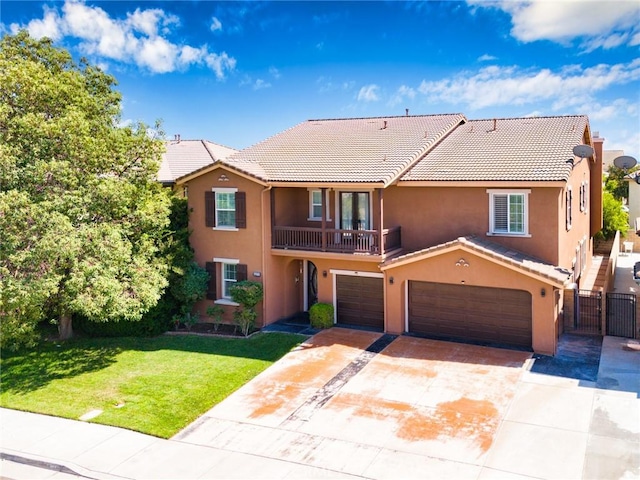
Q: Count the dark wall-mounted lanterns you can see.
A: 3